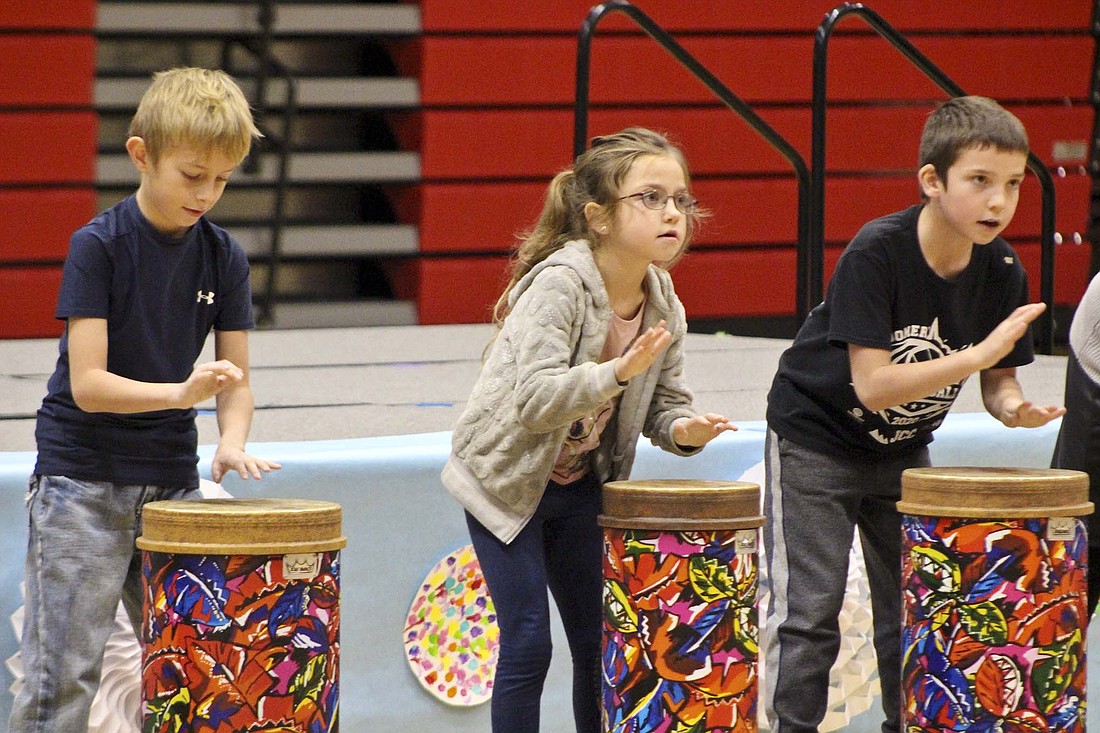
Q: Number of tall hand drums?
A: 3